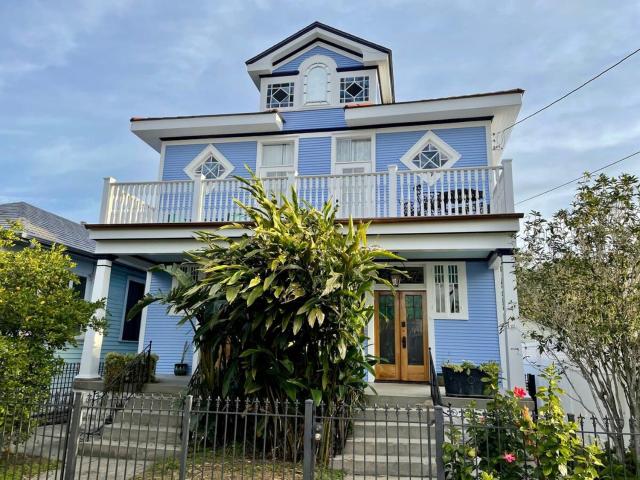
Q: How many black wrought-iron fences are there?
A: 1